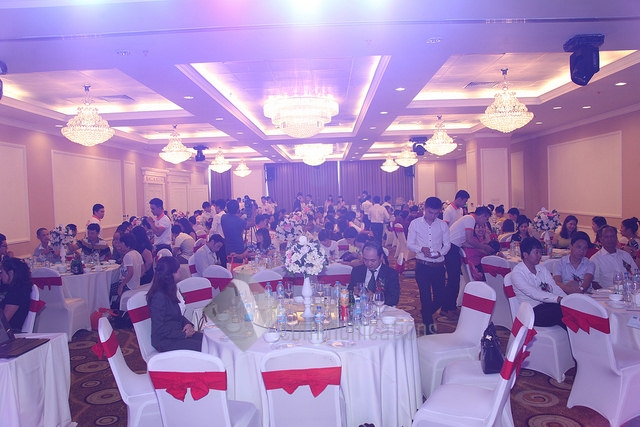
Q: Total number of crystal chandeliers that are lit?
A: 10